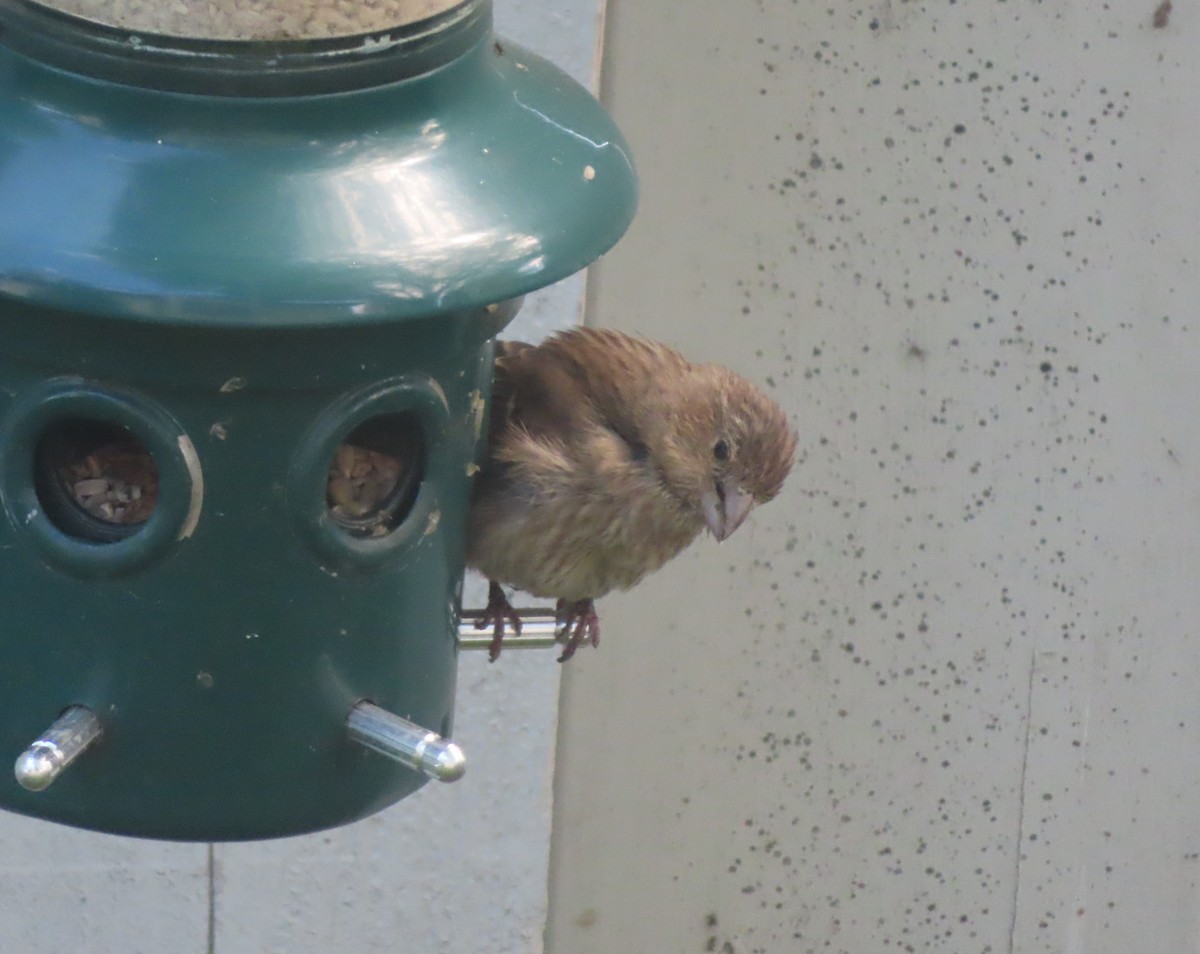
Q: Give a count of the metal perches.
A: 3